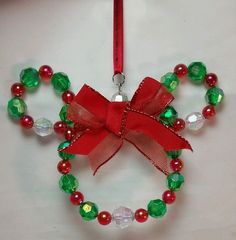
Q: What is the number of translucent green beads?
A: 14